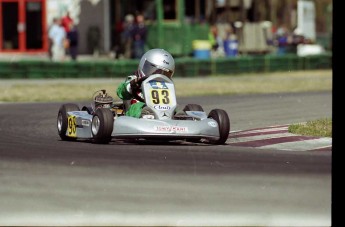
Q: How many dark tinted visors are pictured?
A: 1